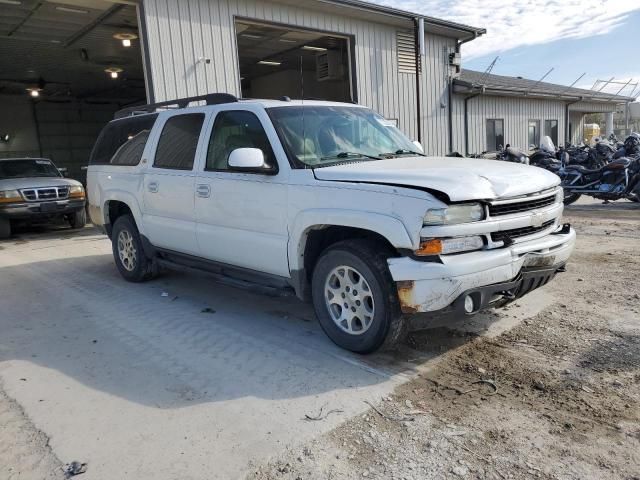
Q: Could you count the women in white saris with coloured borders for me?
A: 0